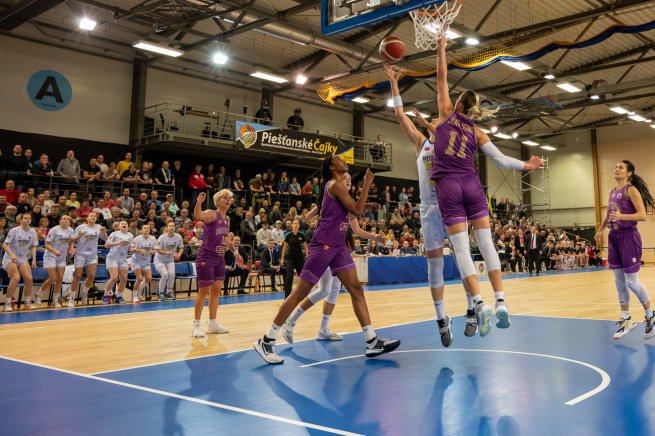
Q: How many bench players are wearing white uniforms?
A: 6